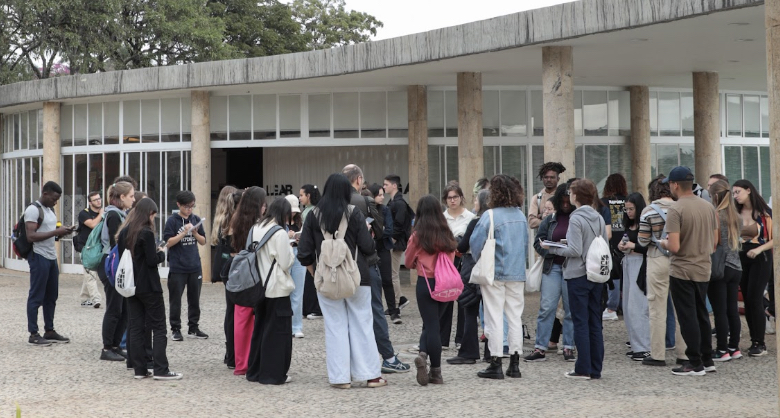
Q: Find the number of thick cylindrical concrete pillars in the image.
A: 8